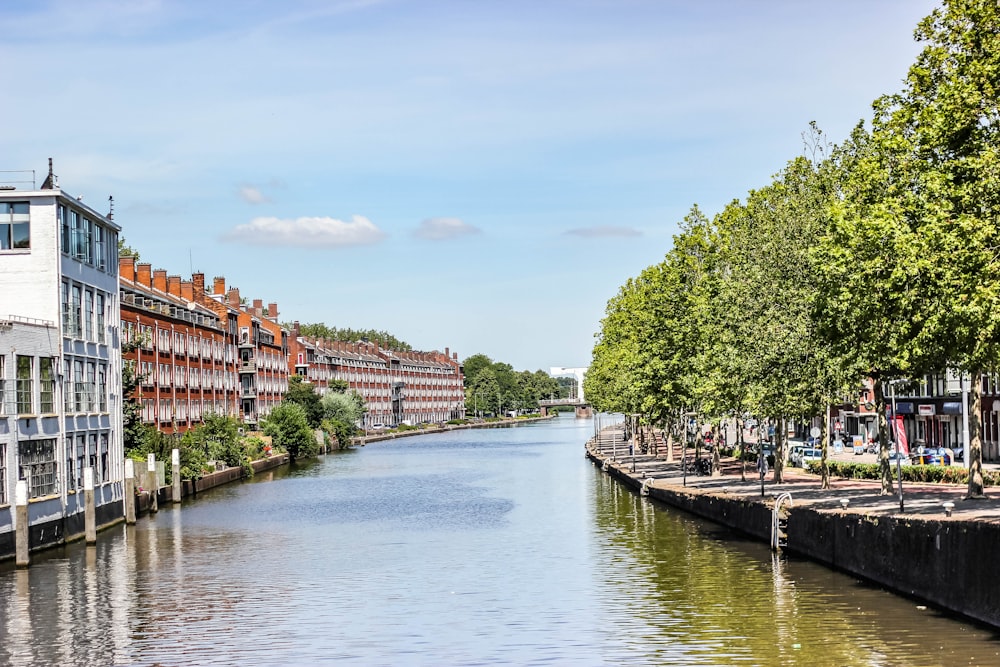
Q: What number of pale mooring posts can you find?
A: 5